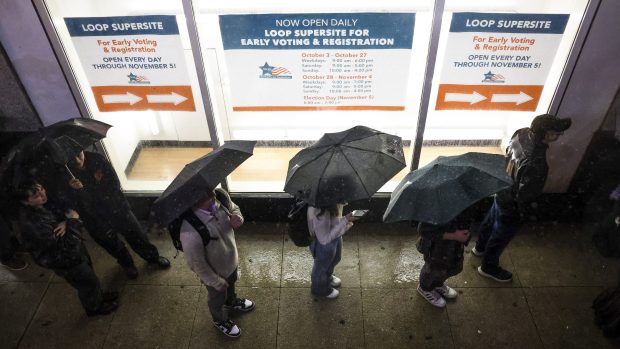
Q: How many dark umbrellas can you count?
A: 5